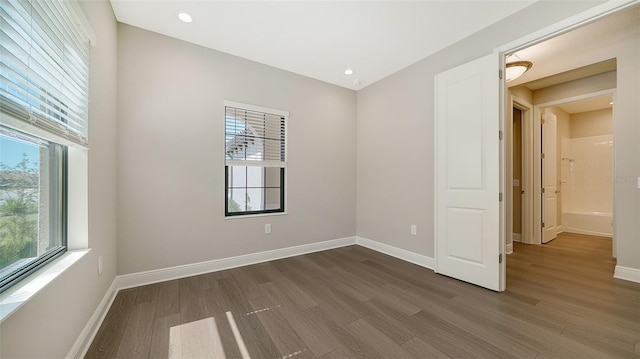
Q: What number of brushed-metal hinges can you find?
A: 8